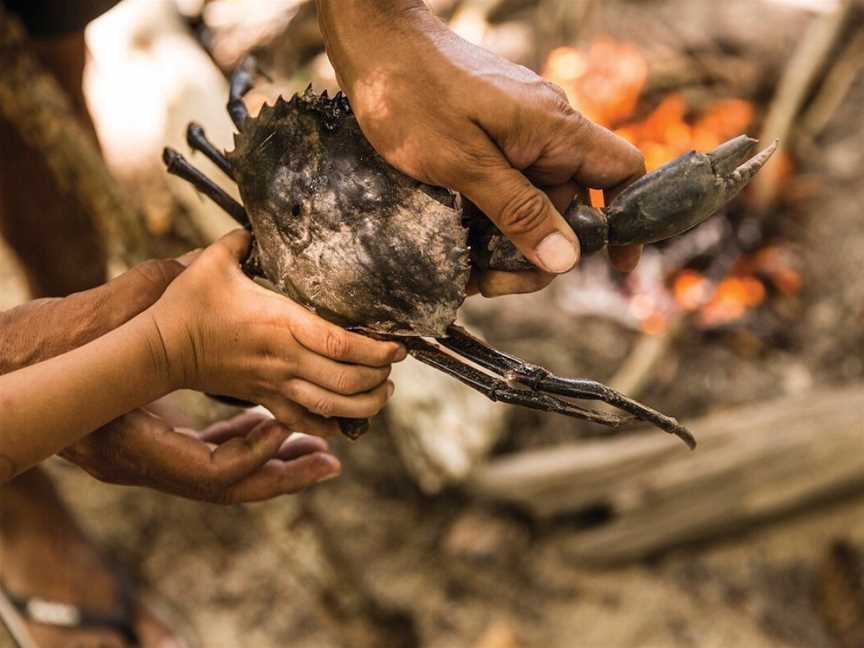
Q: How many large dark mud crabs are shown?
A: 1